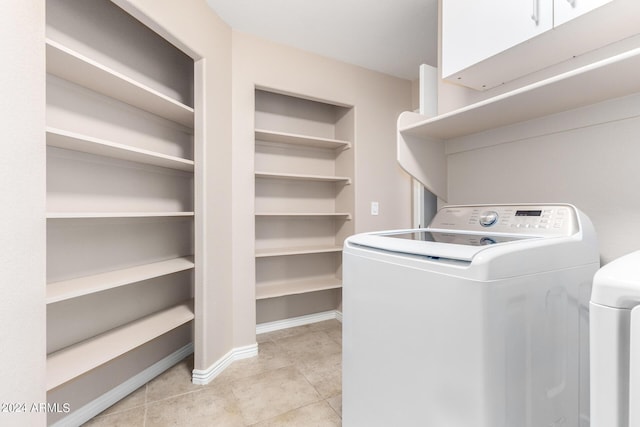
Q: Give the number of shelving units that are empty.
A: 2